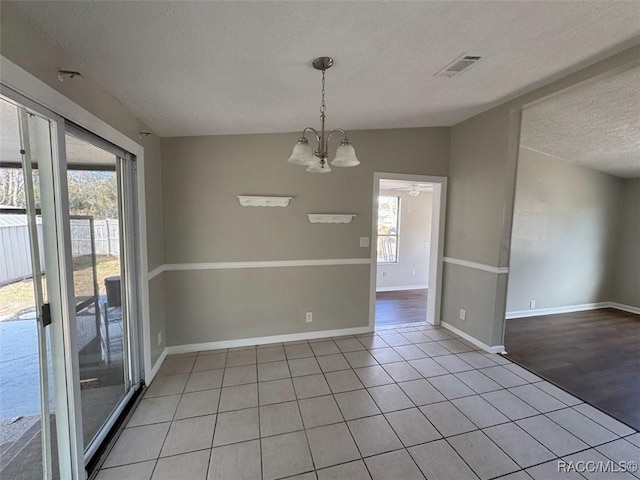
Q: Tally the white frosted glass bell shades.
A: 3